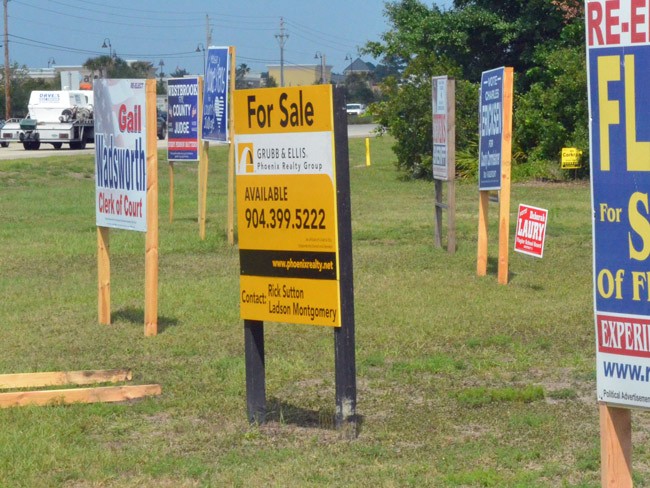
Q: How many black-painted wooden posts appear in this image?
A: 2